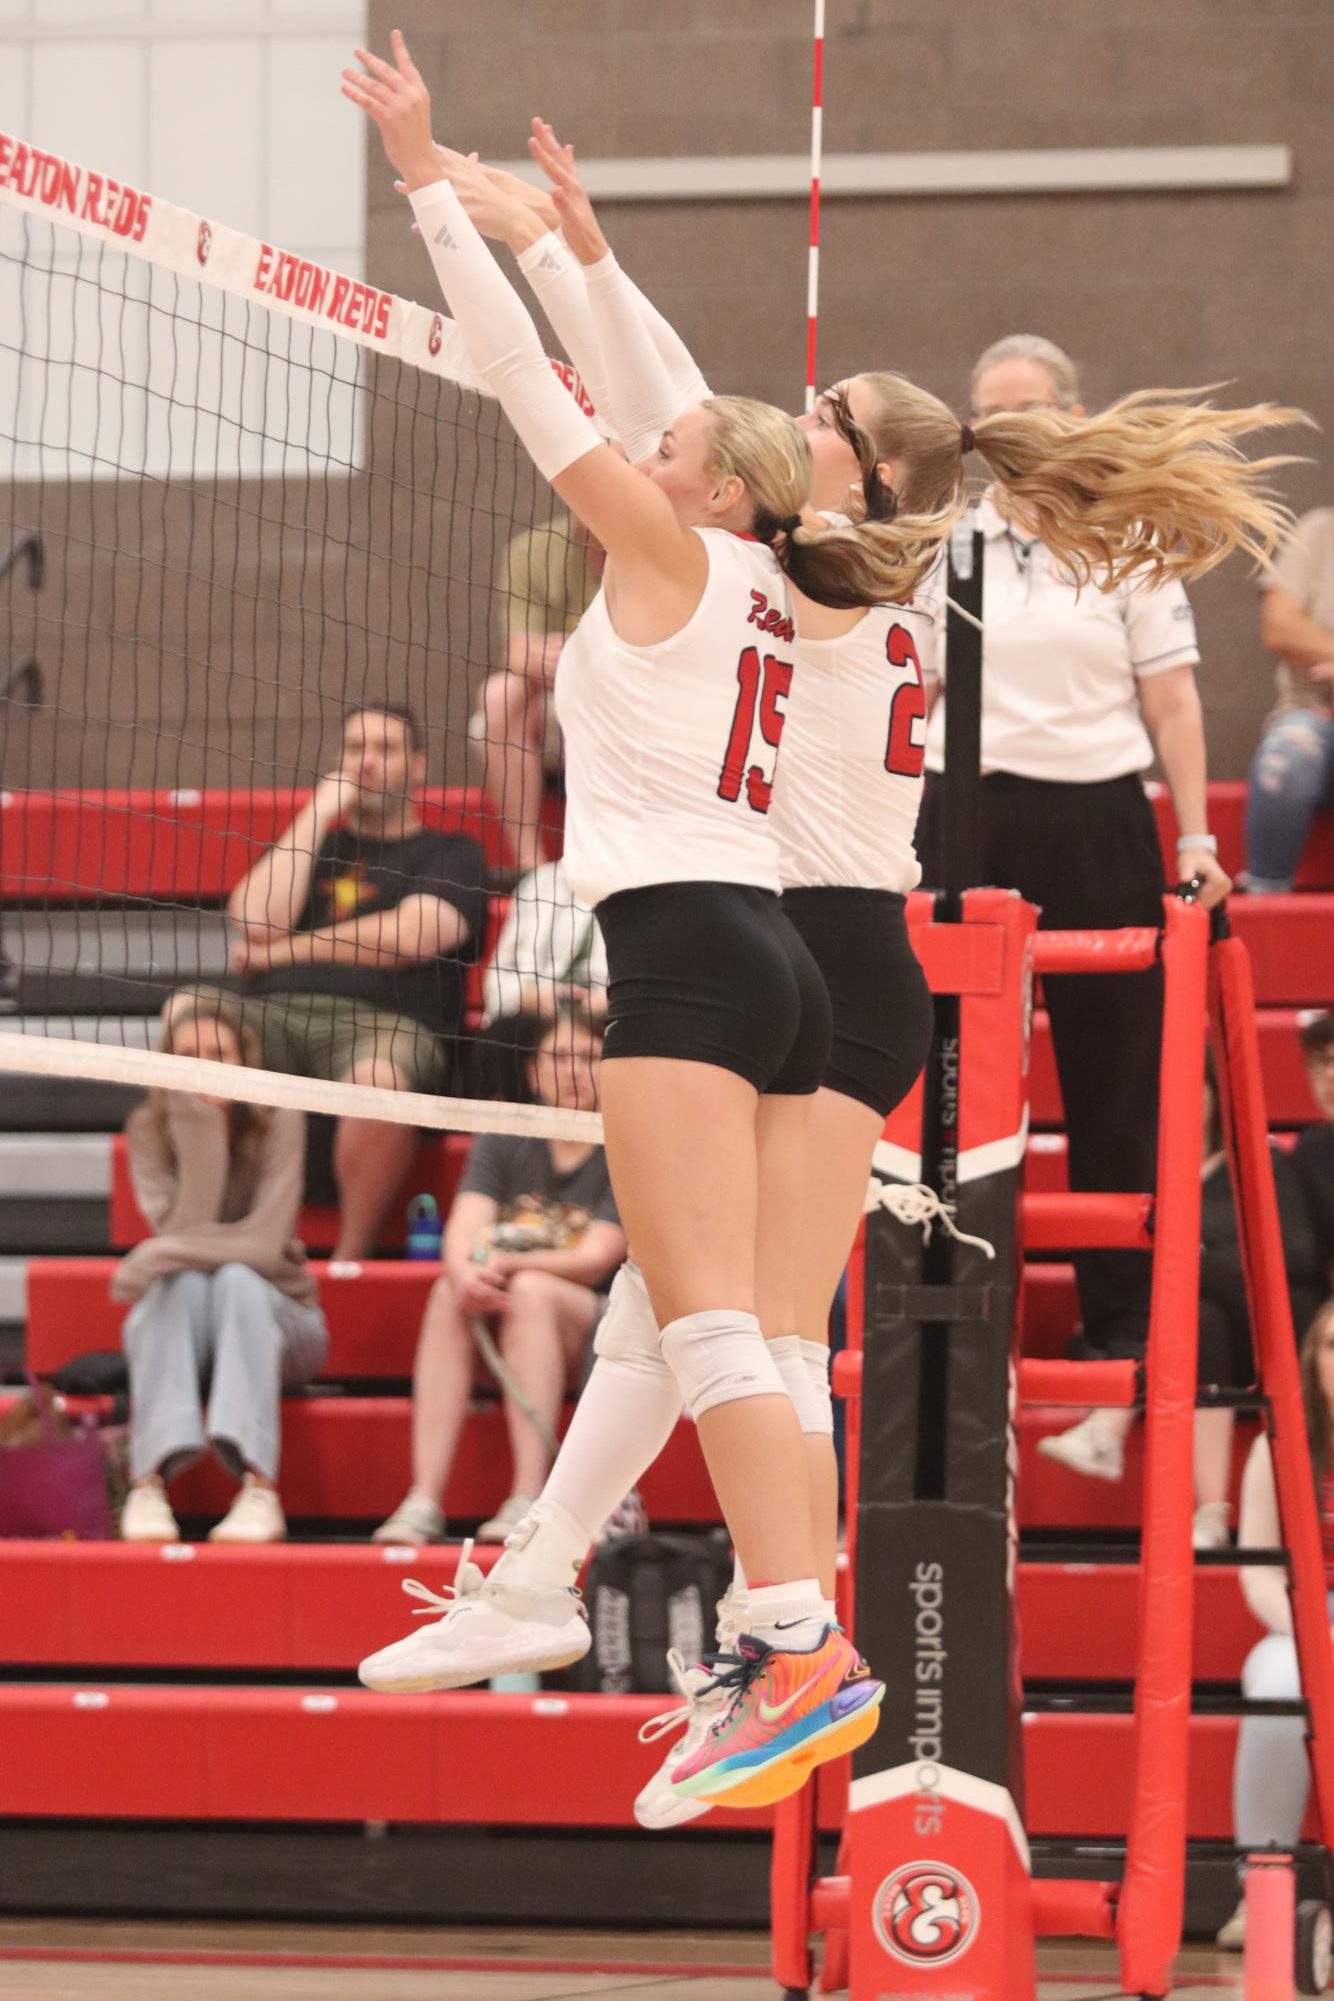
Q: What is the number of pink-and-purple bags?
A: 1